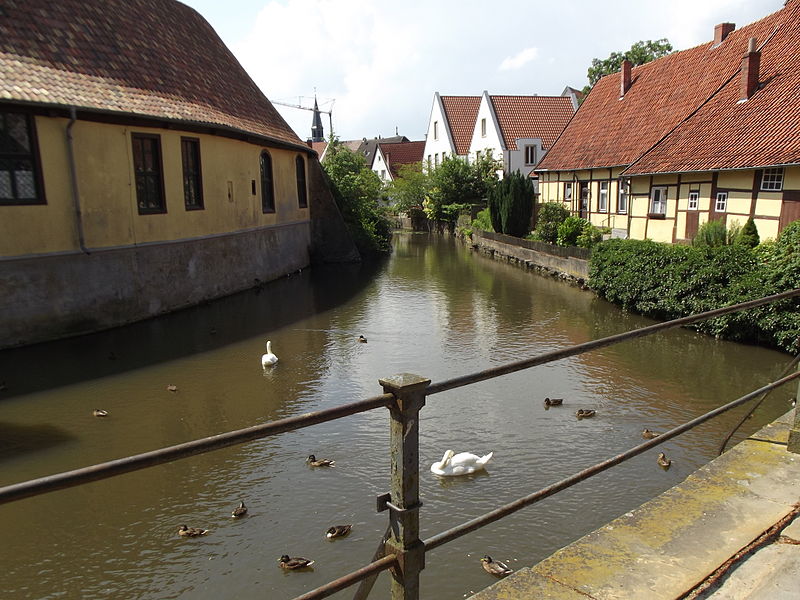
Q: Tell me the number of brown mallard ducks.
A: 13